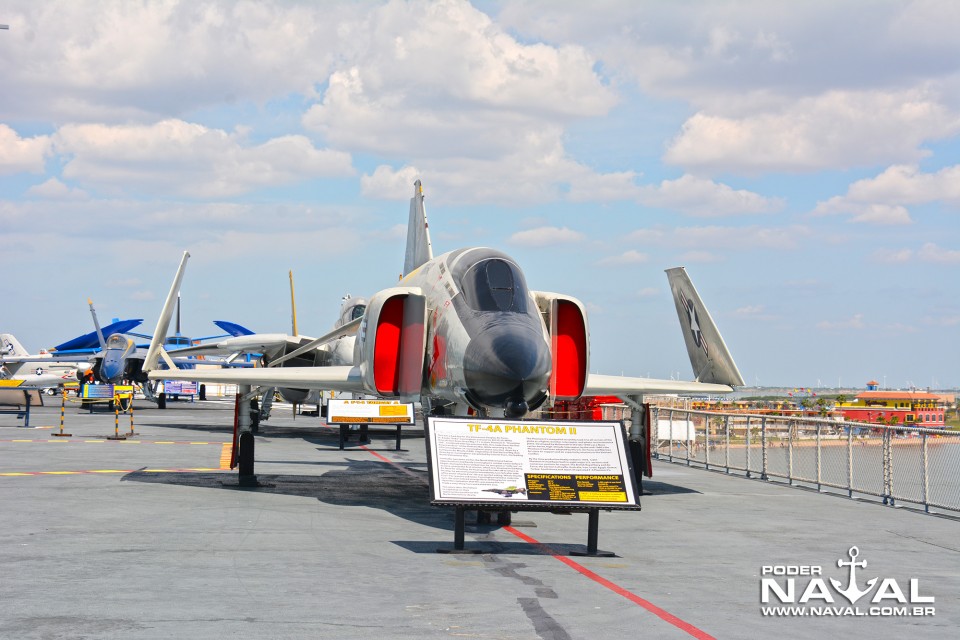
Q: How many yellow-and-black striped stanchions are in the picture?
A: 3